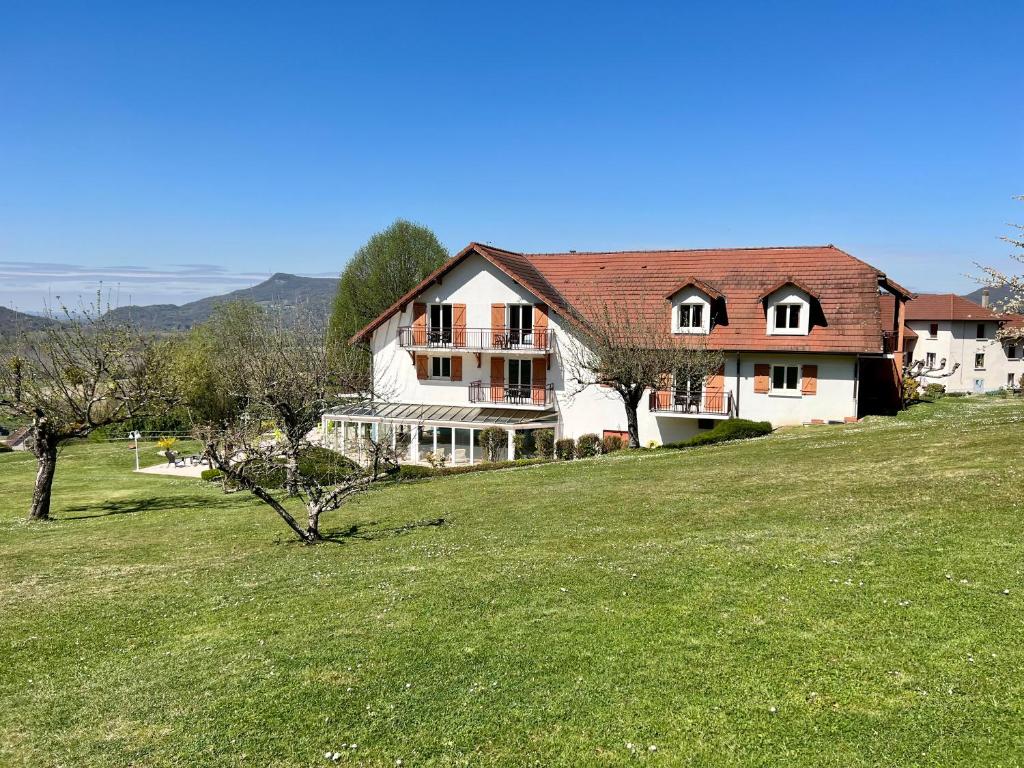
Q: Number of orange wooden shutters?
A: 12